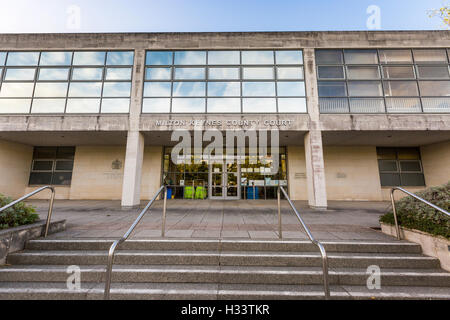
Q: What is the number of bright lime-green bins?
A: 2